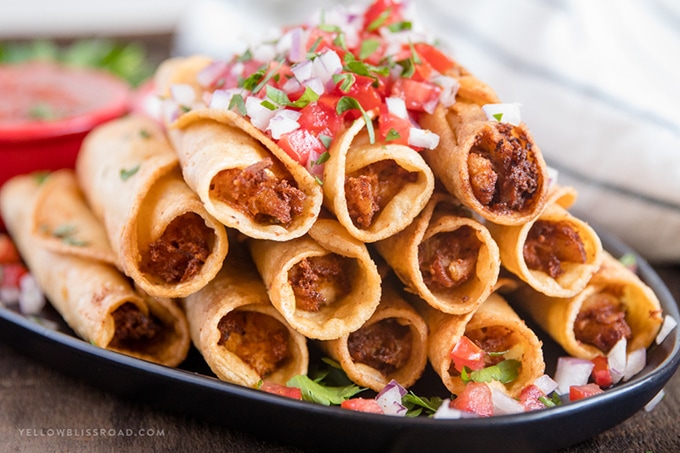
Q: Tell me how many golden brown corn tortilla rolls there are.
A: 12